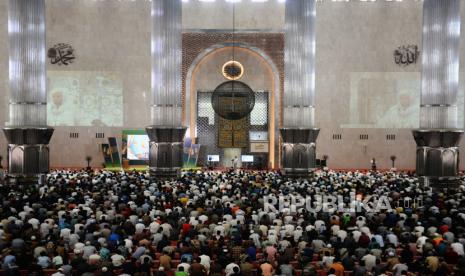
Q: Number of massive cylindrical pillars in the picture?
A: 4